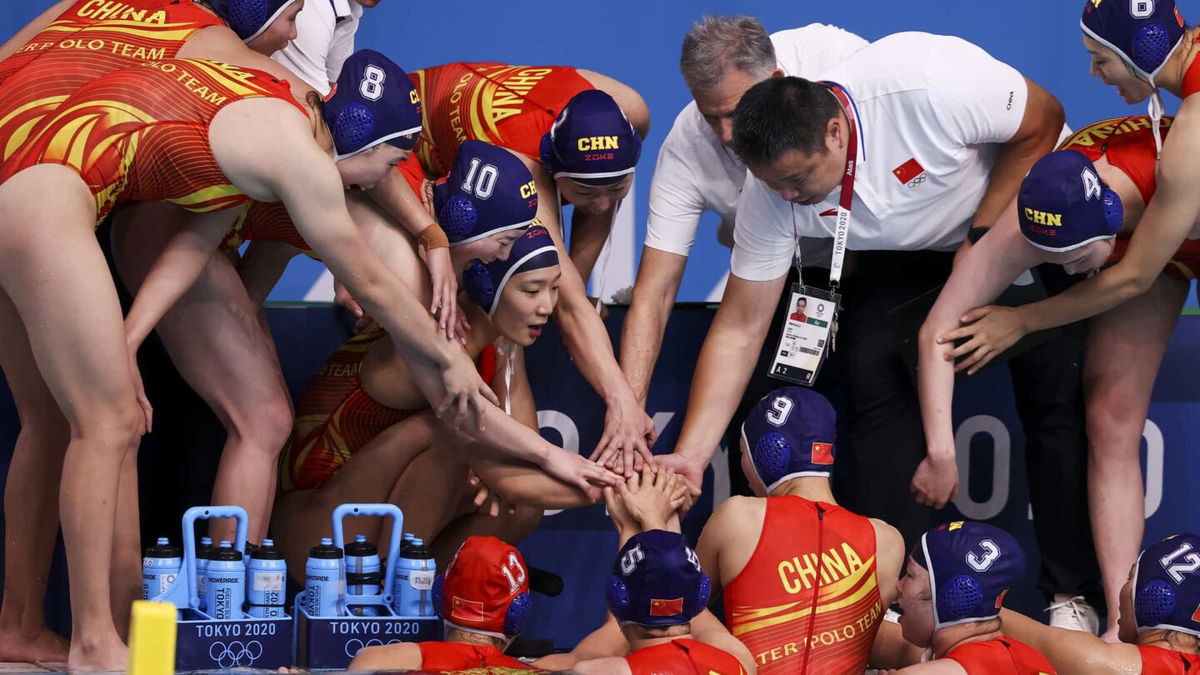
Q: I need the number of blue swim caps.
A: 11